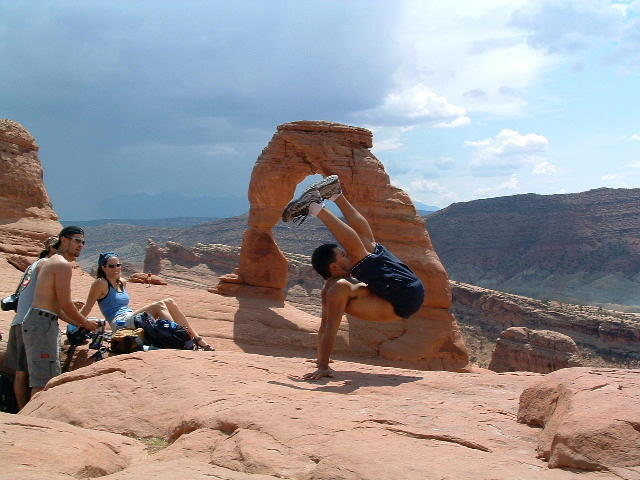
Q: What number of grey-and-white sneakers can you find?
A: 2